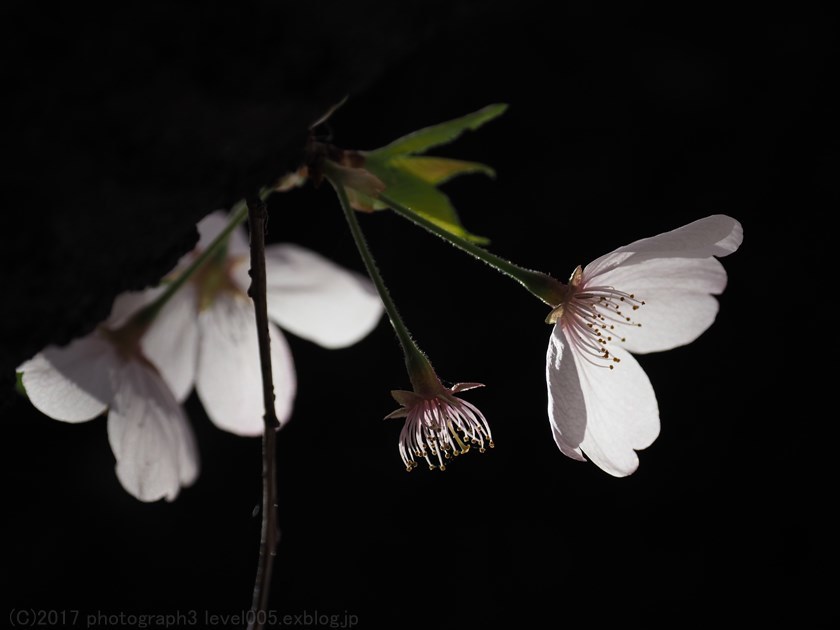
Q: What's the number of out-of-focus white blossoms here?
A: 2